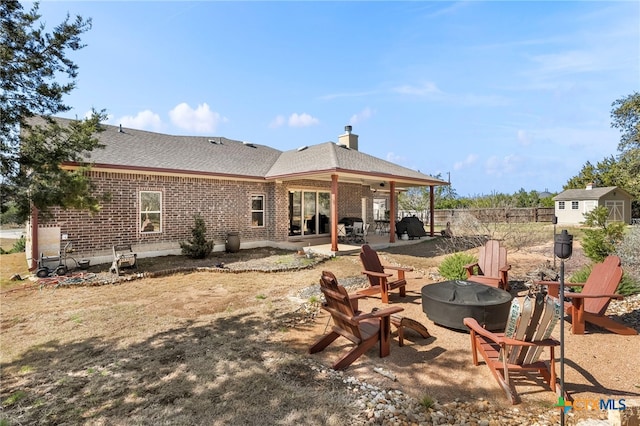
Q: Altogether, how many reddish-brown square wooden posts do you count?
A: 3